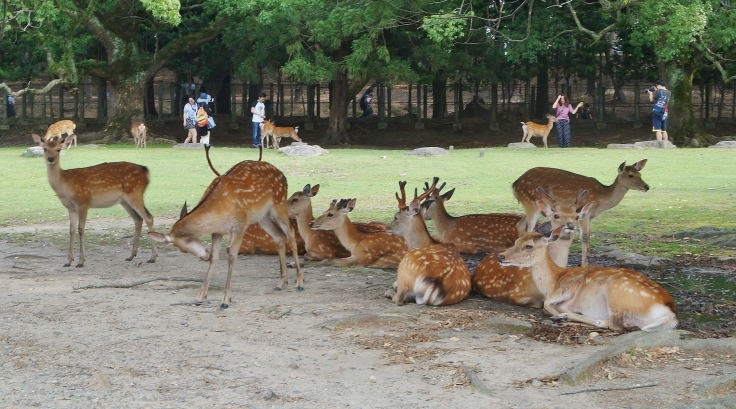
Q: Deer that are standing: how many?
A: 8